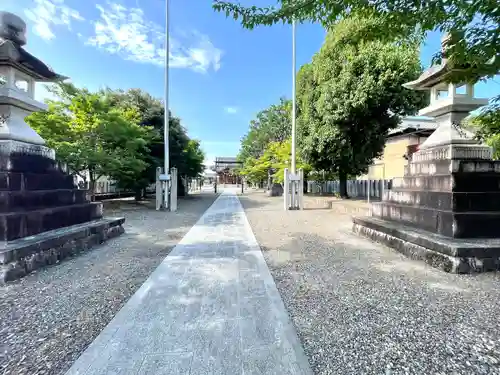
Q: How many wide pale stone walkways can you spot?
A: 1